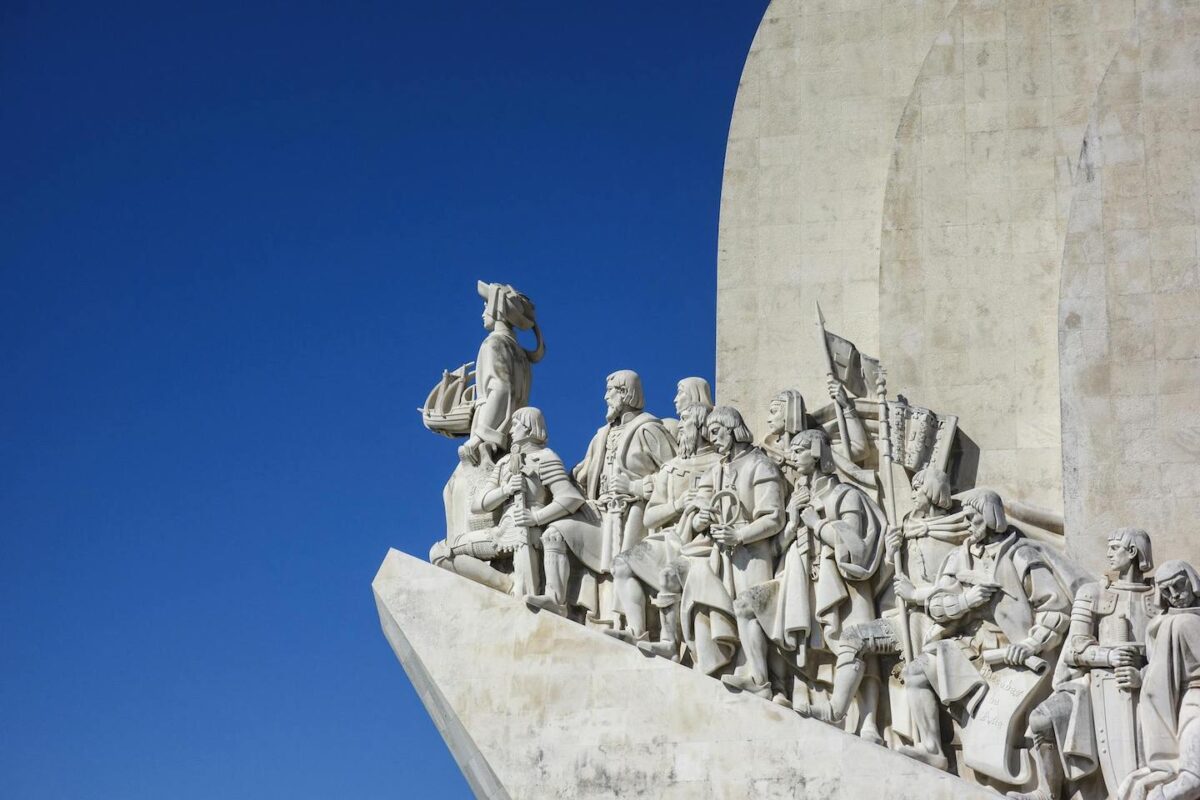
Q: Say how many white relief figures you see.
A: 12